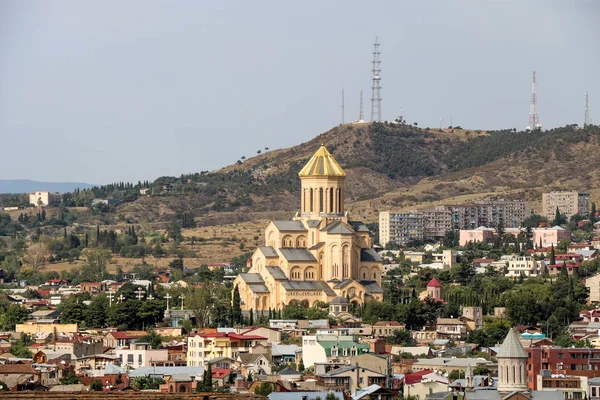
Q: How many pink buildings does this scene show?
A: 2